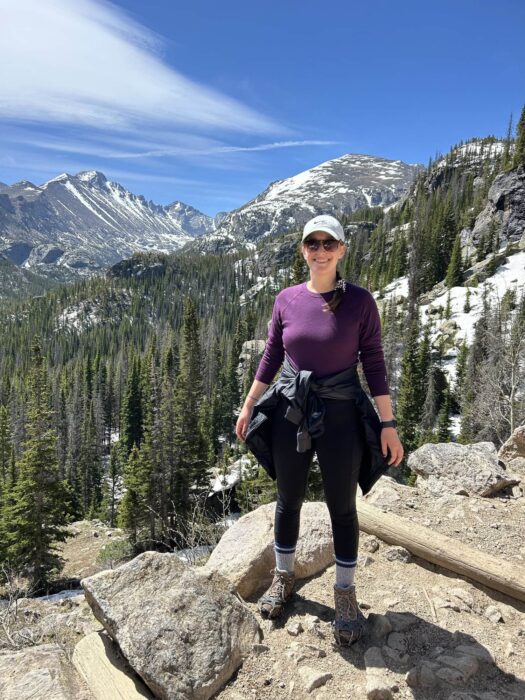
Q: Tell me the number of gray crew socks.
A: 2